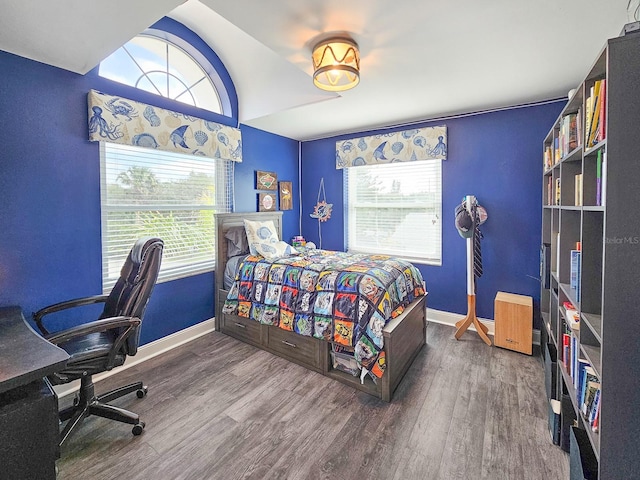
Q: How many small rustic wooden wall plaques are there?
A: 3